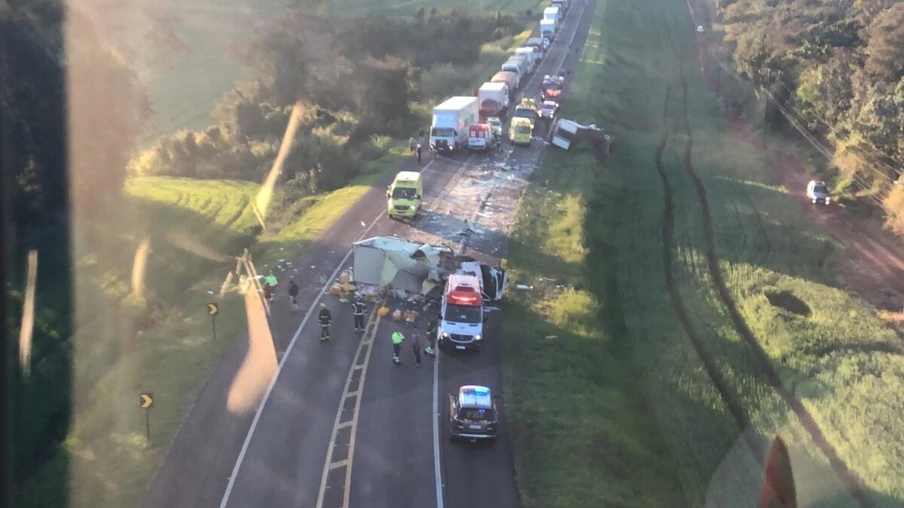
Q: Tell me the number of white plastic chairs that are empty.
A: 0